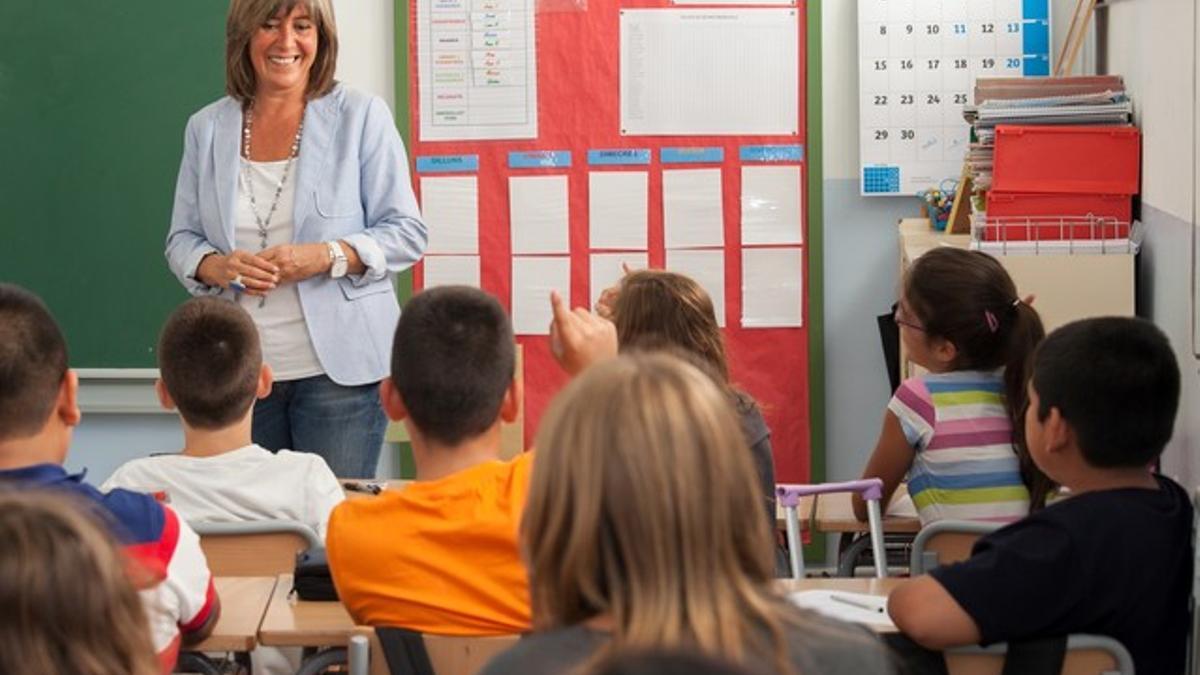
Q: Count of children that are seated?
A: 8